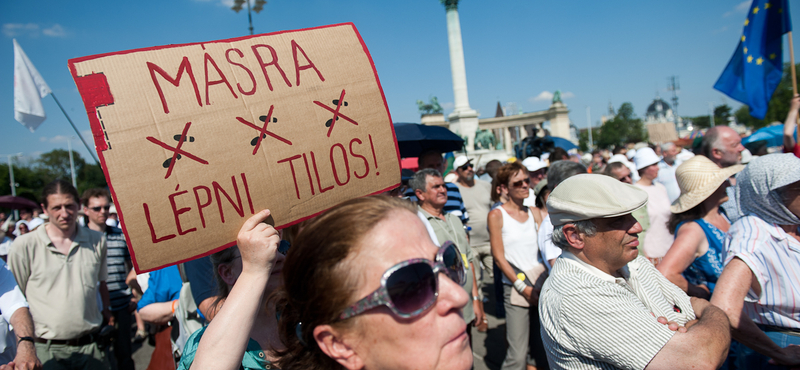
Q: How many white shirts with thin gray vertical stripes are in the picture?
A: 1